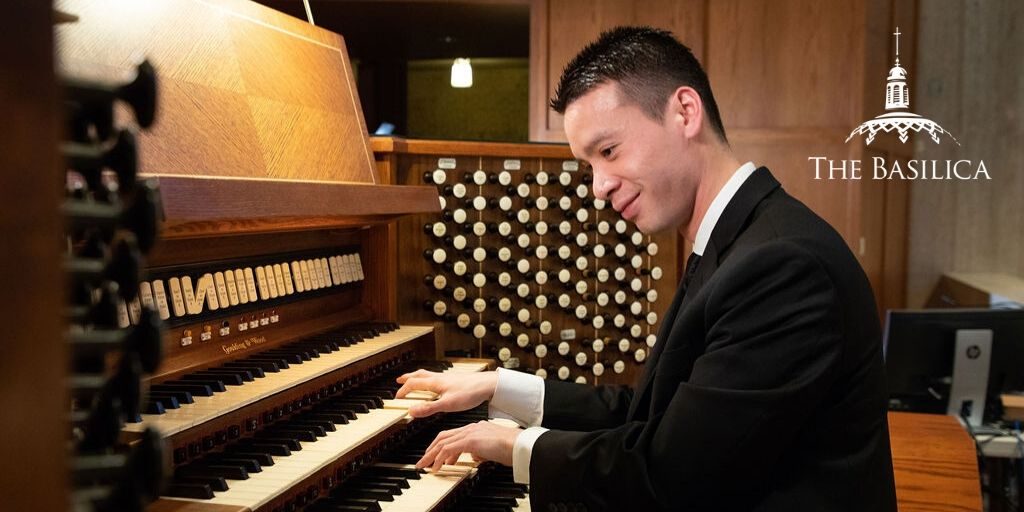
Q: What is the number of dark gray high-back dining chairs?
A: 0